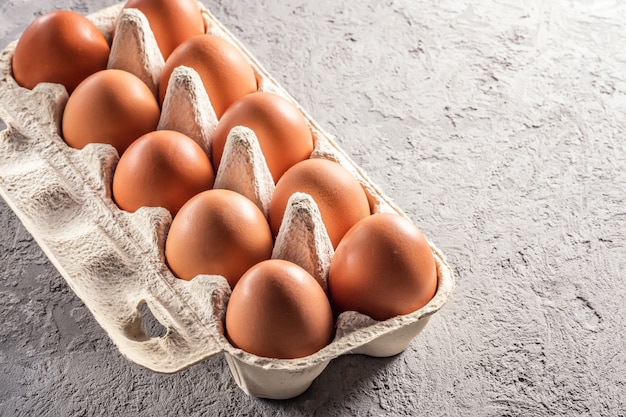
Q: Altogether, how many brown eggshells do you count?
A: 10